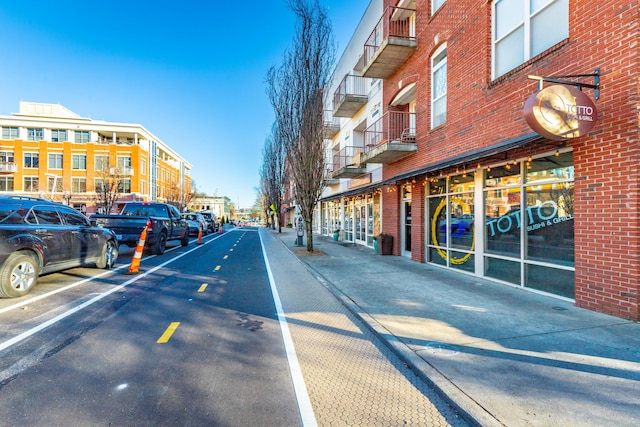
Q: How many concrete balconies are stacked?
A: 6